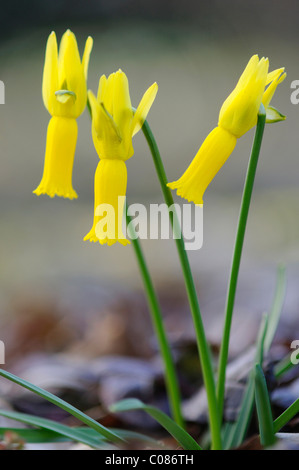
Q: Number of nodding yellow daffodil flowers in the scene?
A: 3